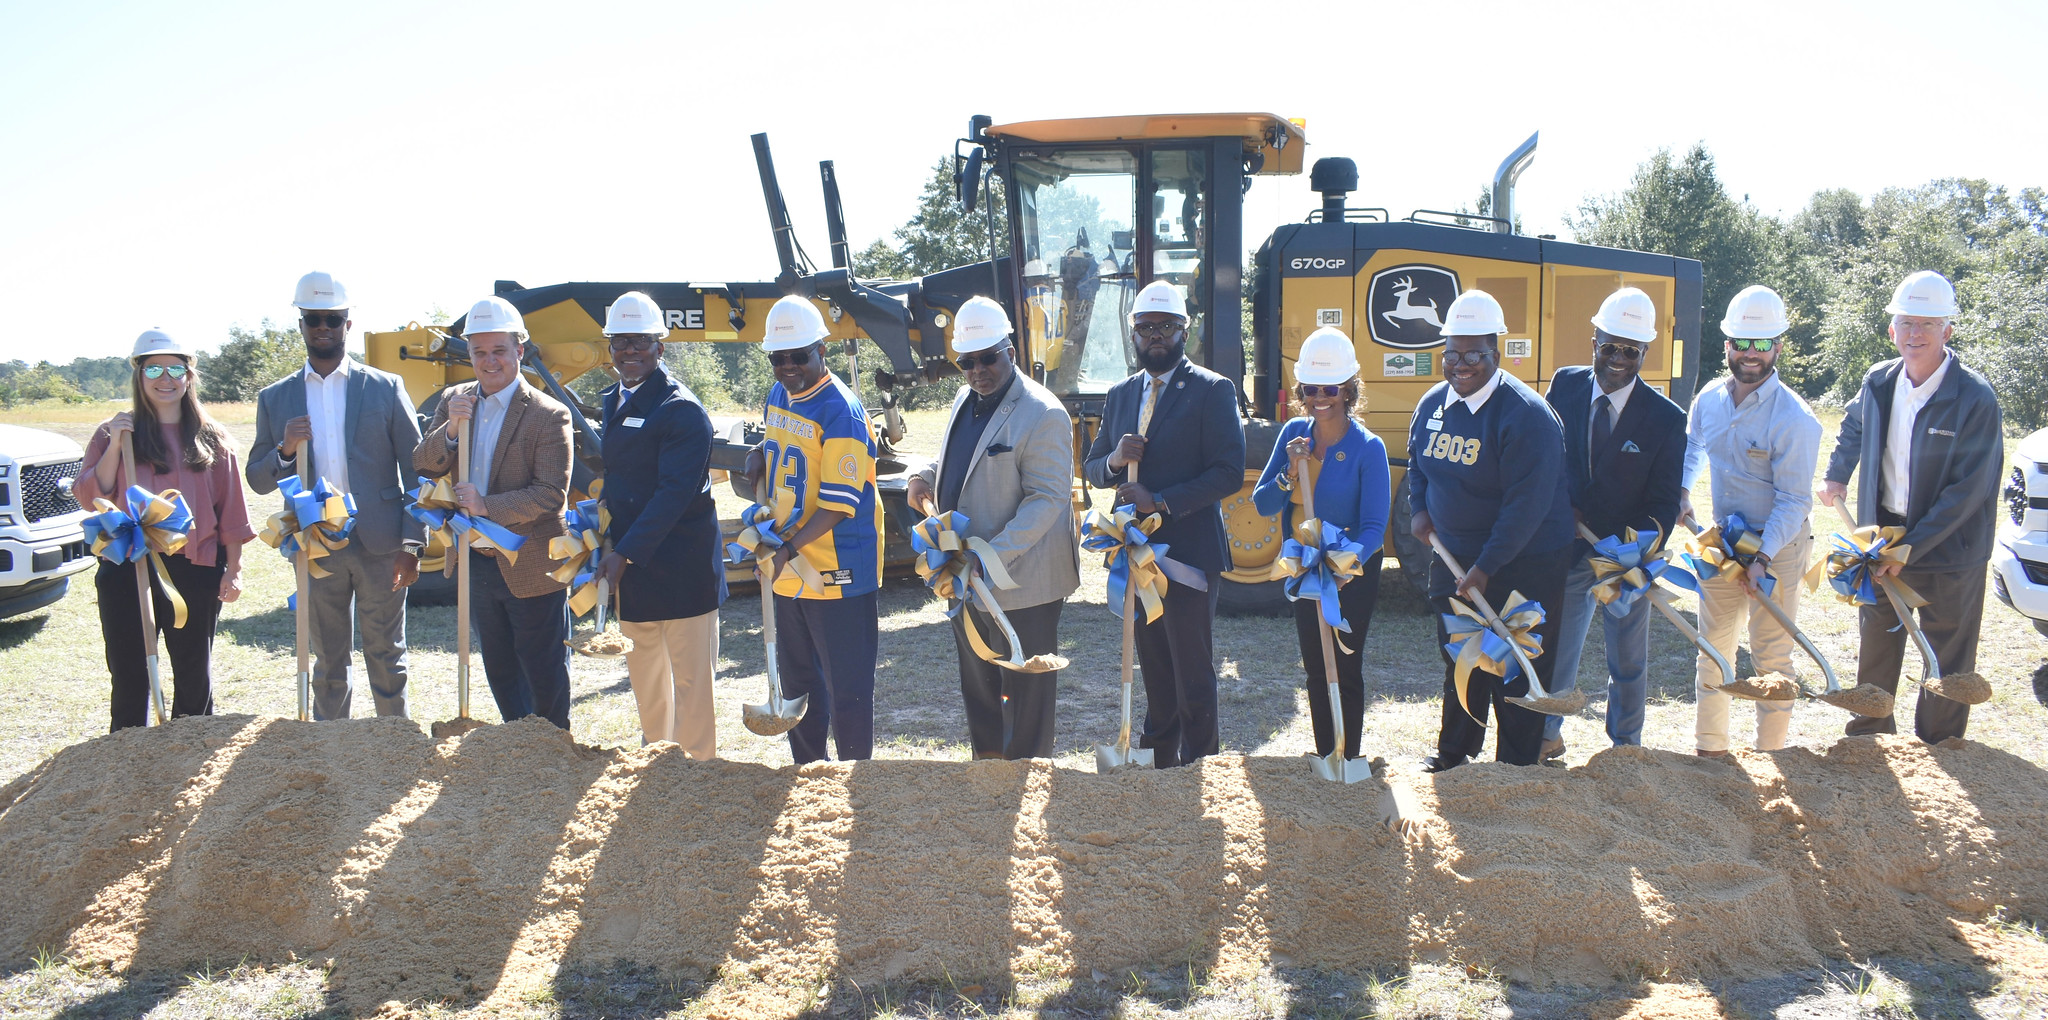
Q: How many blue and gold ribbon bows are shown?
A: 12